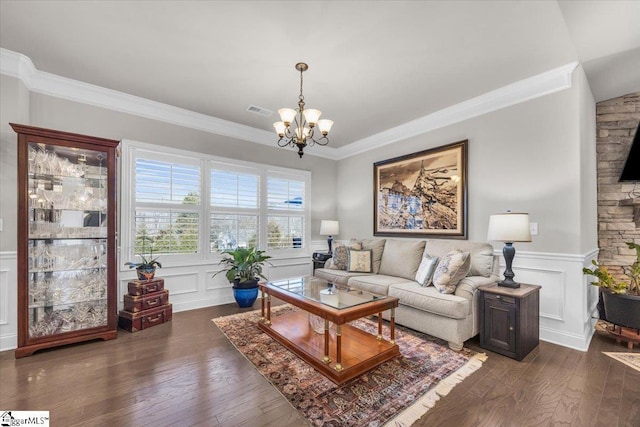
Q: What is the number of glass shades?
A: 5